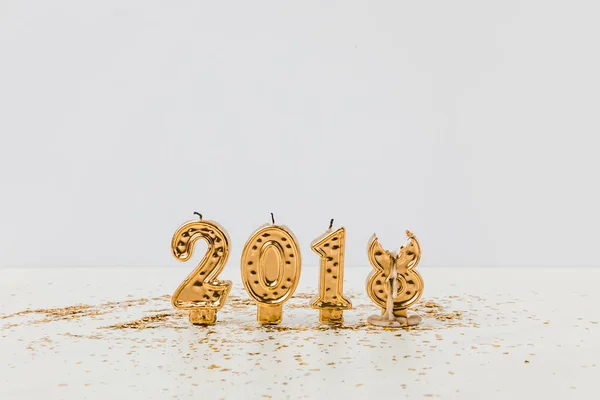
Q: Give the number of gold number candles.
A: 4